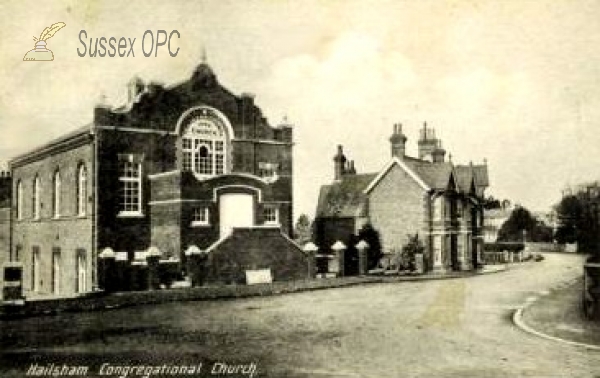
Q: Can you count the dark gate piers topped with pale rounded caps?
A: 6